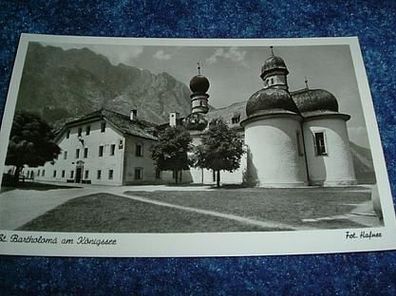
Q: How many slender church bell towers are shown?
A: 2